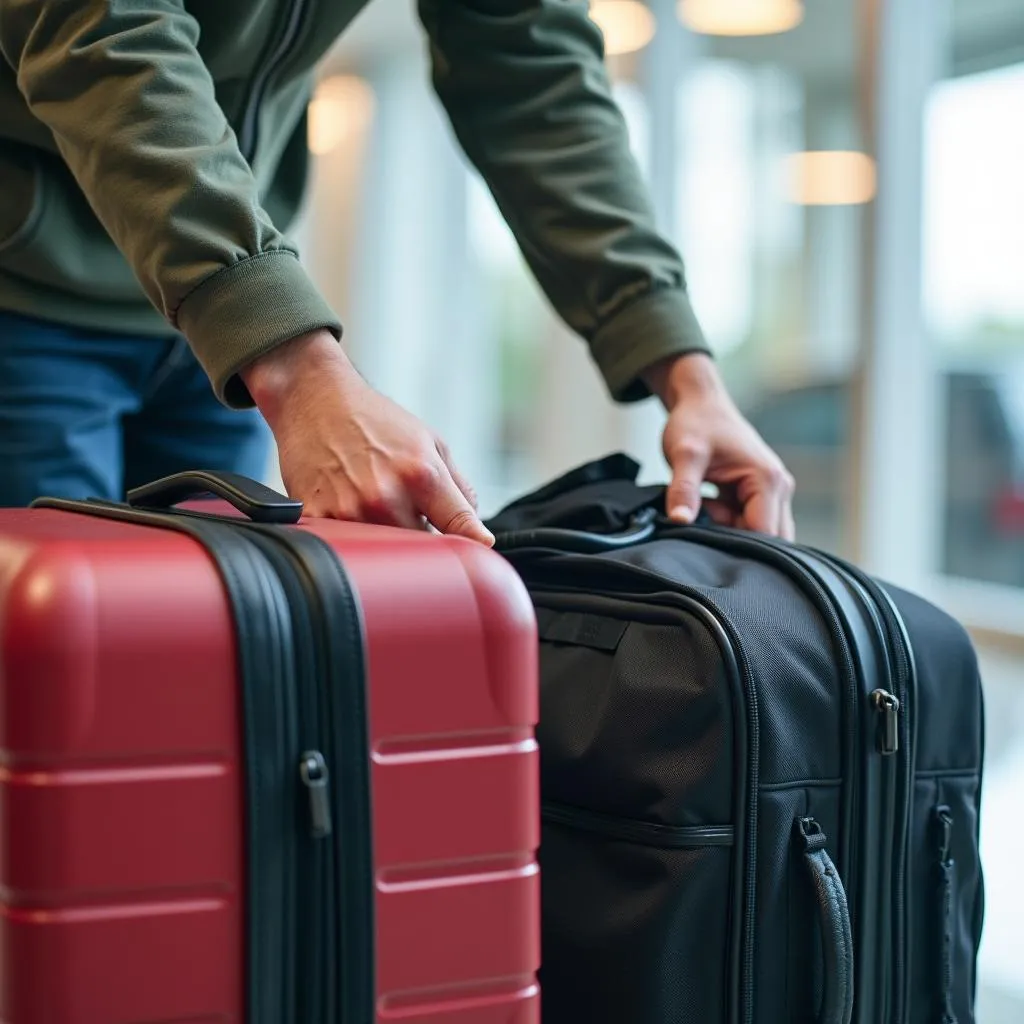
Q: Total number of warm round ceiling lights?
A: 4